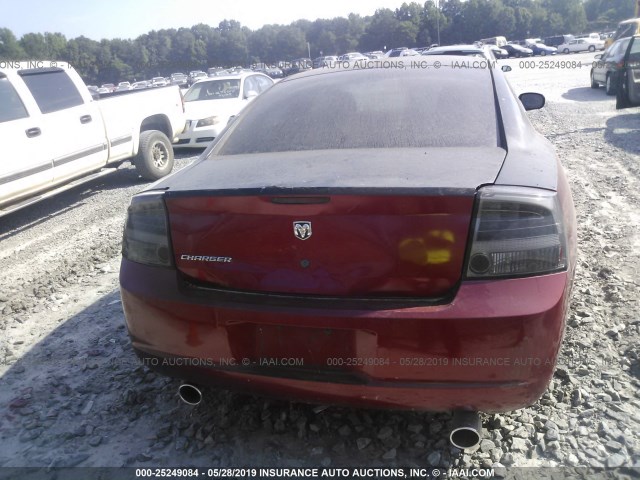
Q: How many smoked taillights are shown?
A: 2